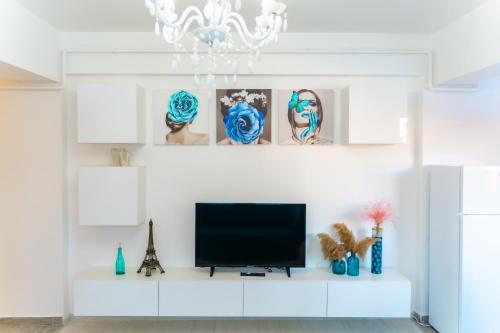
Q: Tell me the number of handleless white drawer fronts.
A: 4